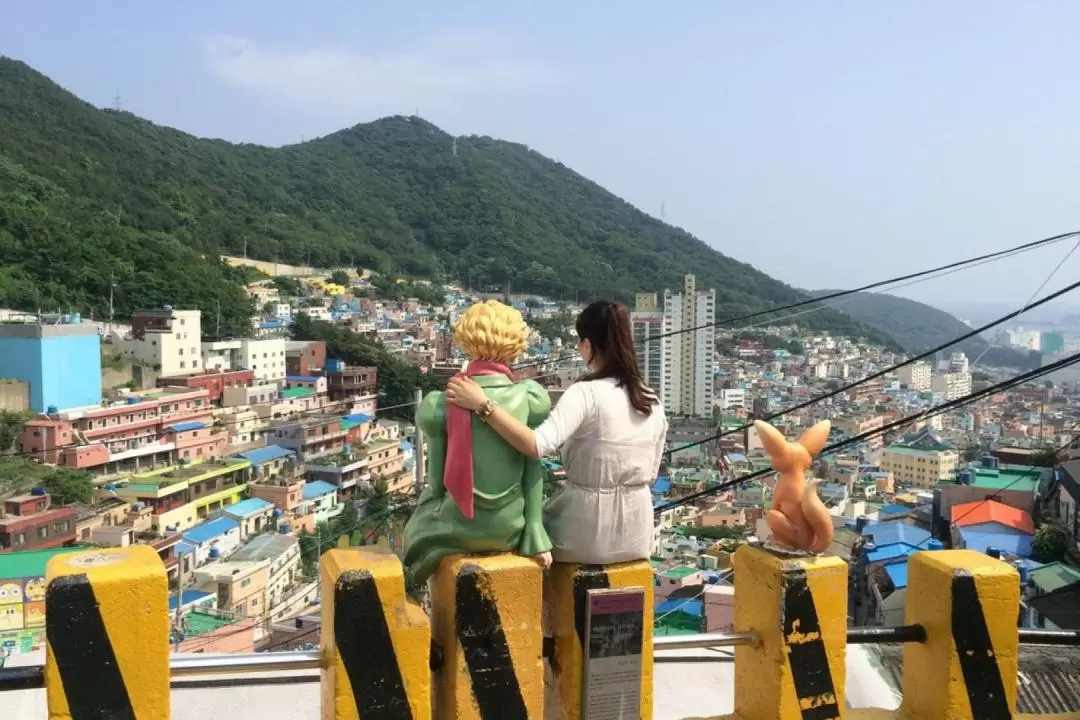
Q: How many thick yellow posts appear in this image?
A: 6